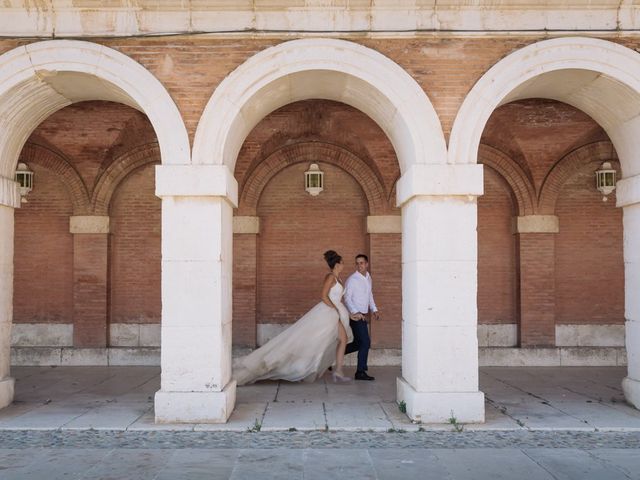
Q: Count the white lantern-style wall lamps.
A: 3